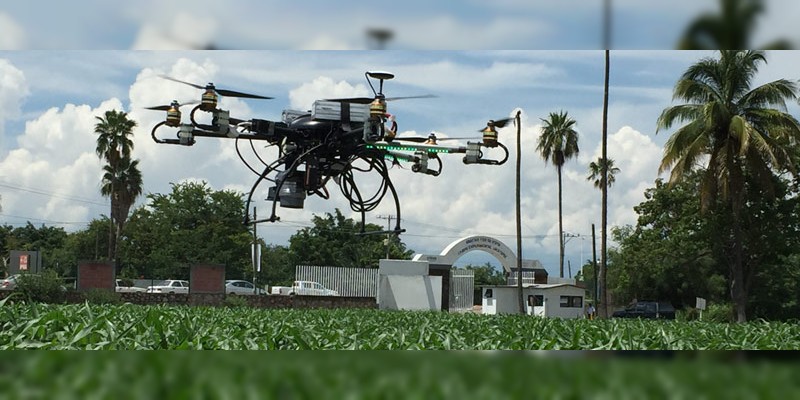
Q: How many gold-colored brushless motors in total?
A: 5